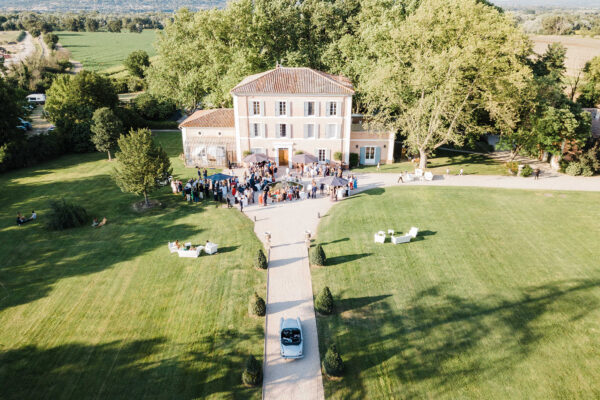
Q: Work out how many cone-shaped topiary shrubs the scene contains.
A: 6